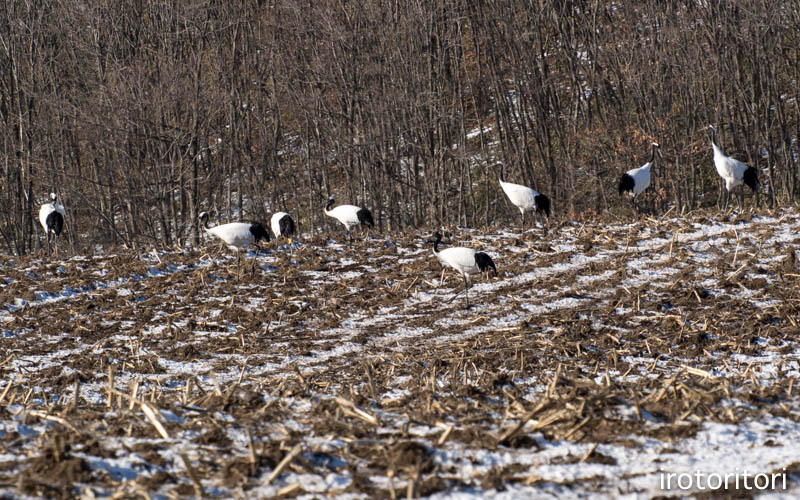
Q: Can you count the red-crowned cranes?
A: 8